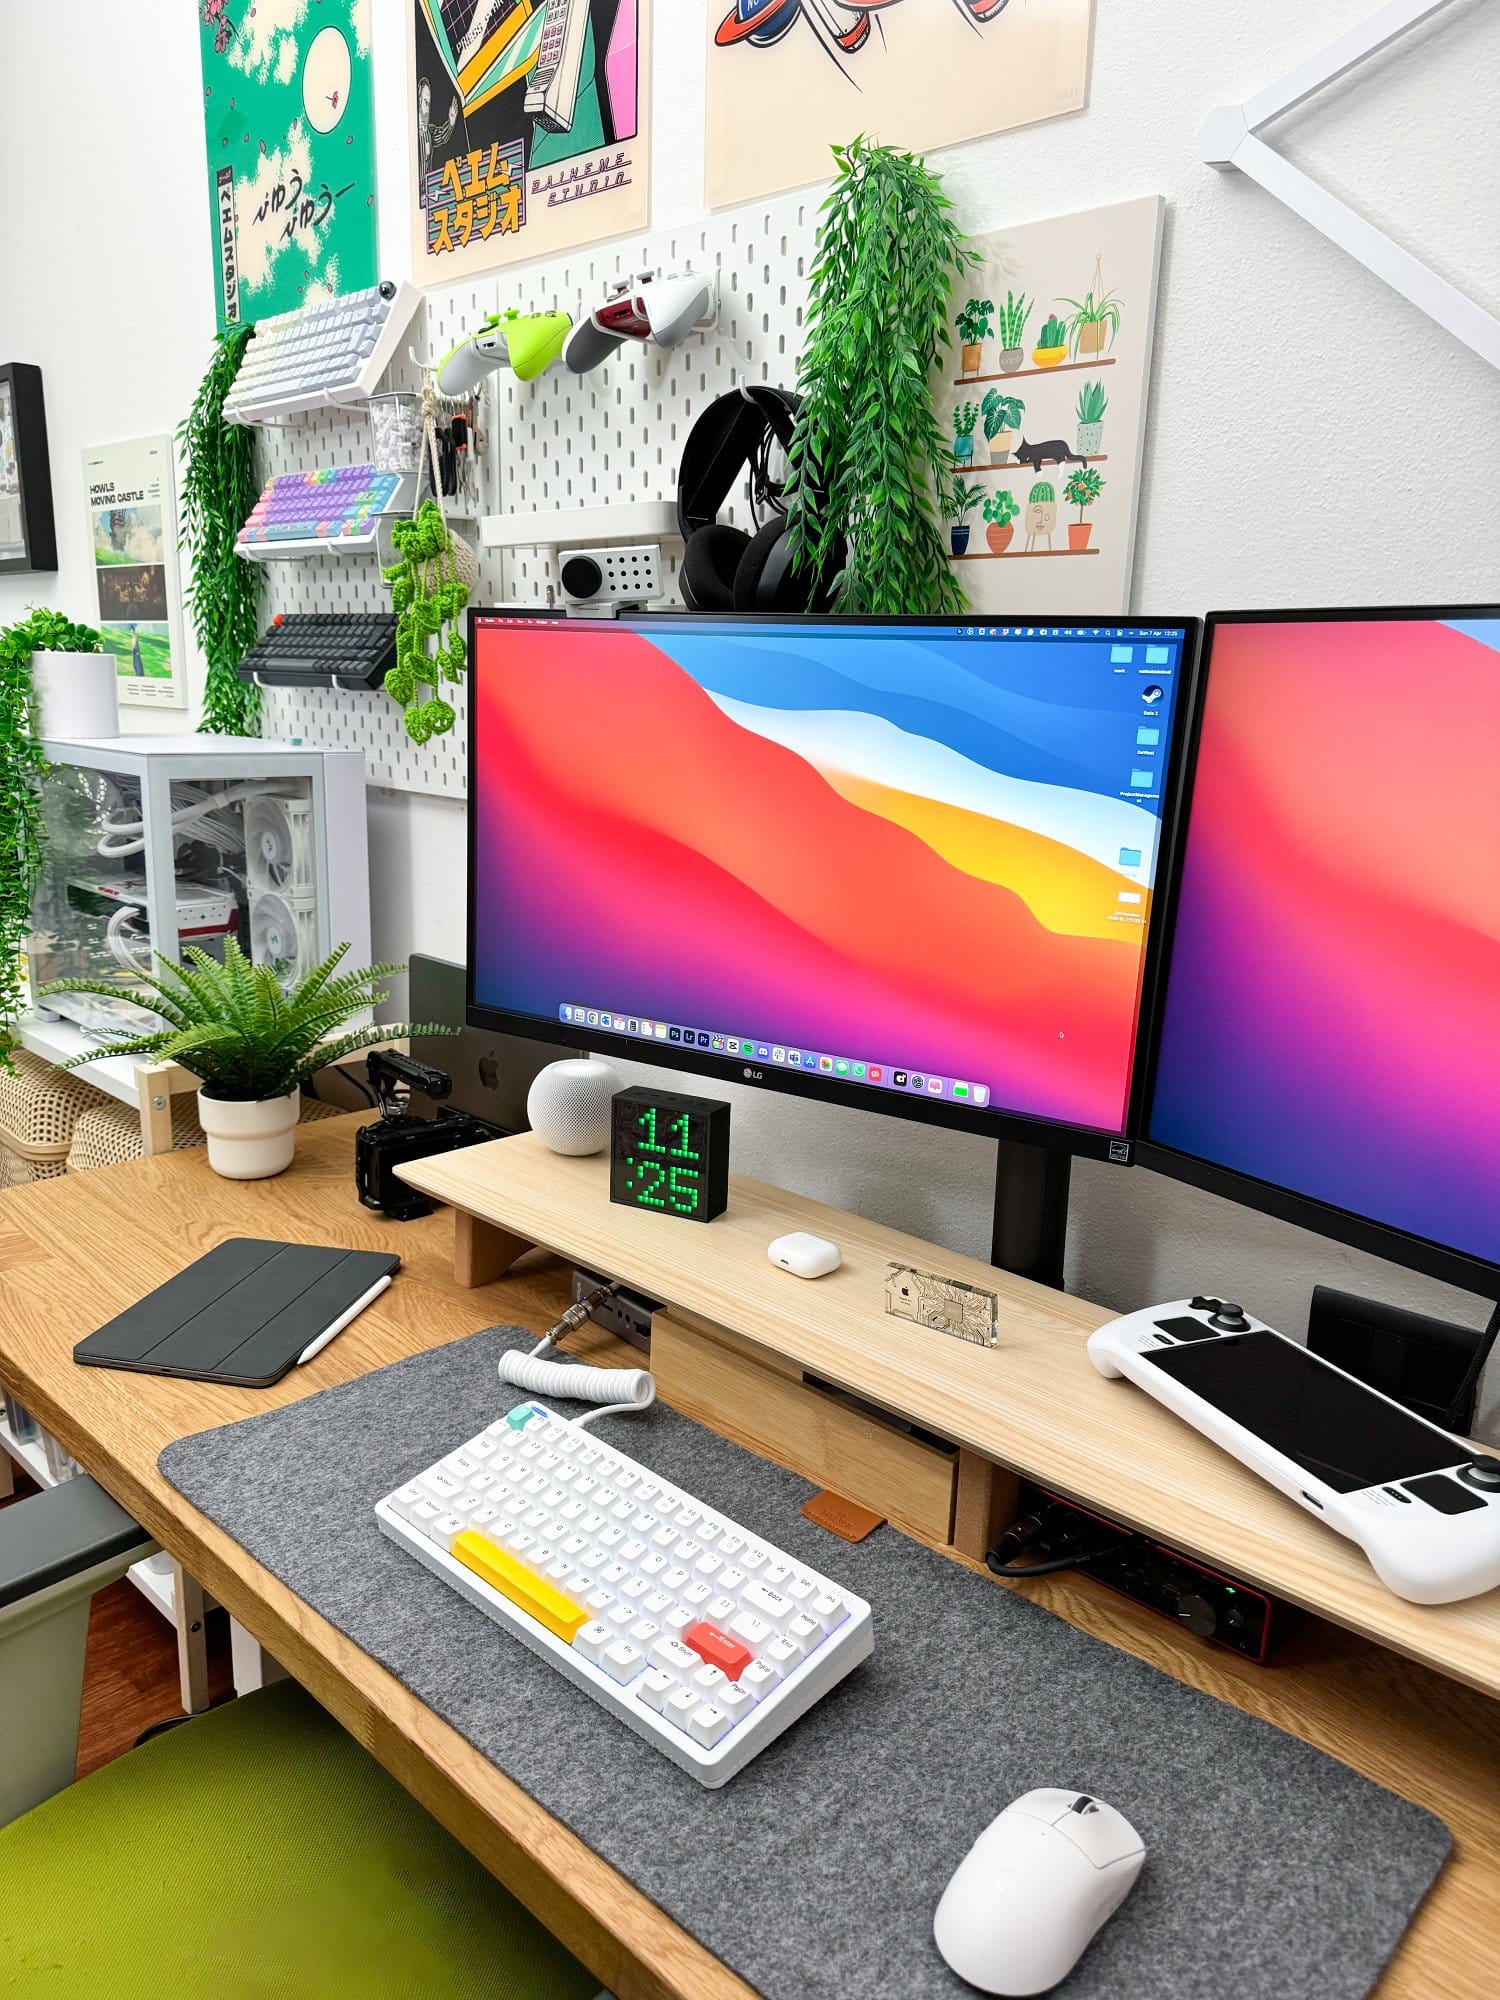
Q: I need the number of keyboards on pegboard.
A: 3